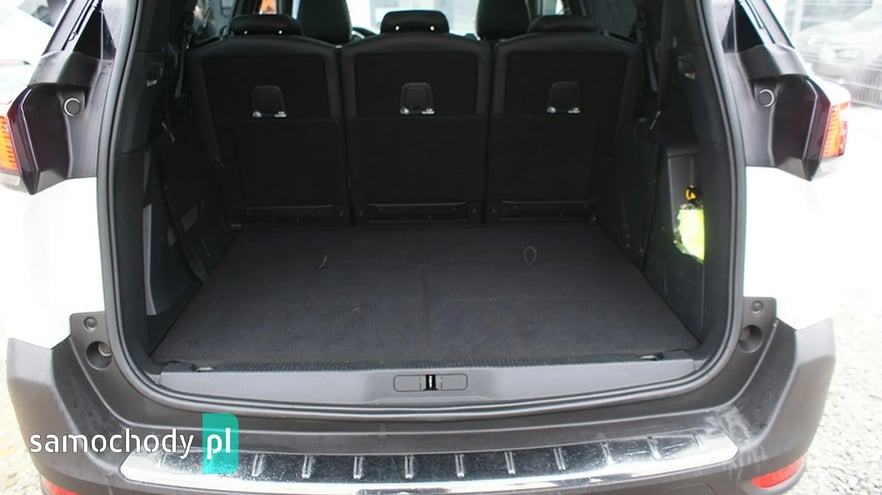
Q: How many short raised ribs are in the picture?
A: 11